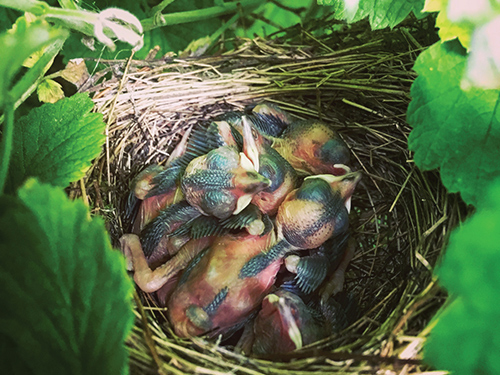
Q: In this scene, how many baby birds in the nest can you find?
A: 5